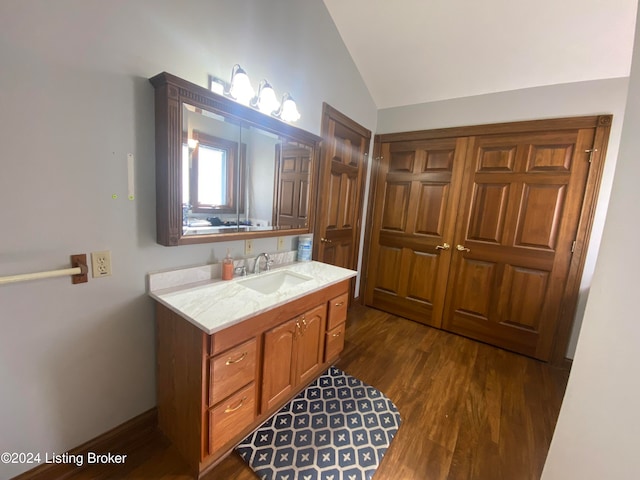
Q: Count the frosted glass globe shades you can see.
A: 3